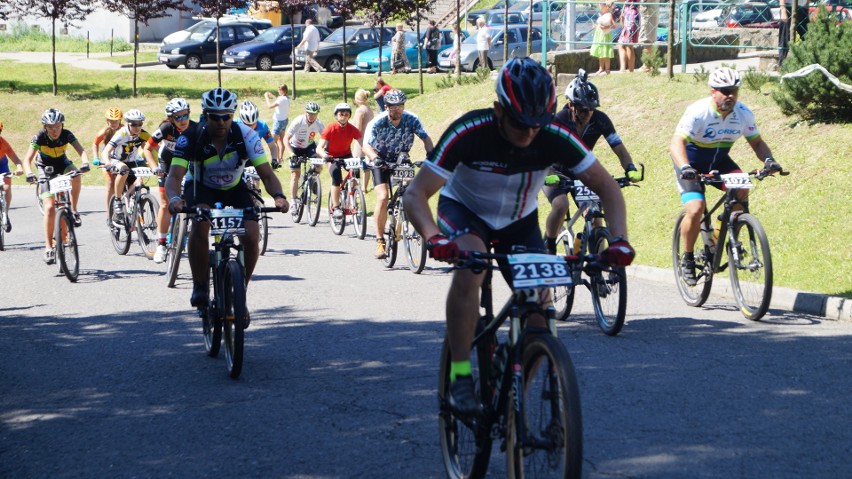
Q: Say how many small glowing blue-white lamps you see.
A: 0